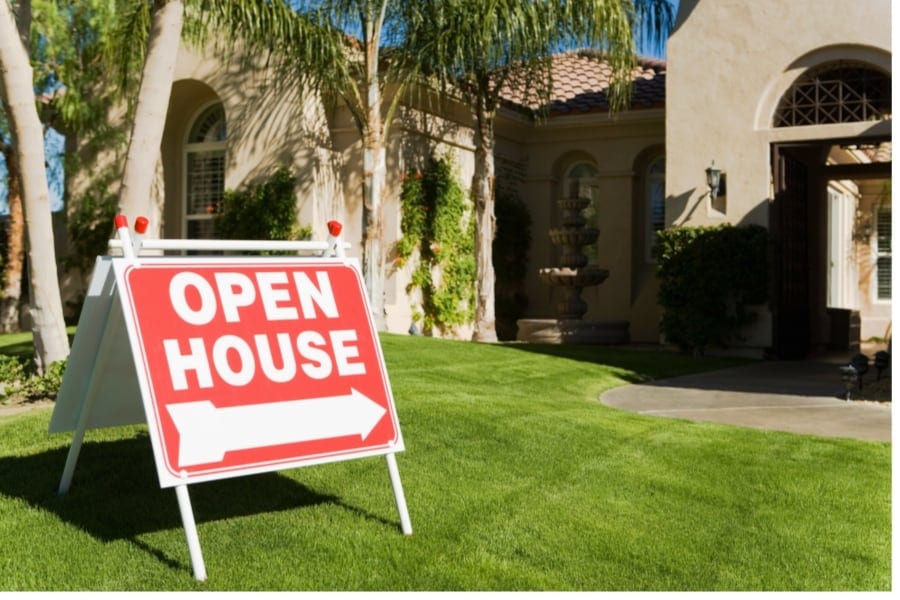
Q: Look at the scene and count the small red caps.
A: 3